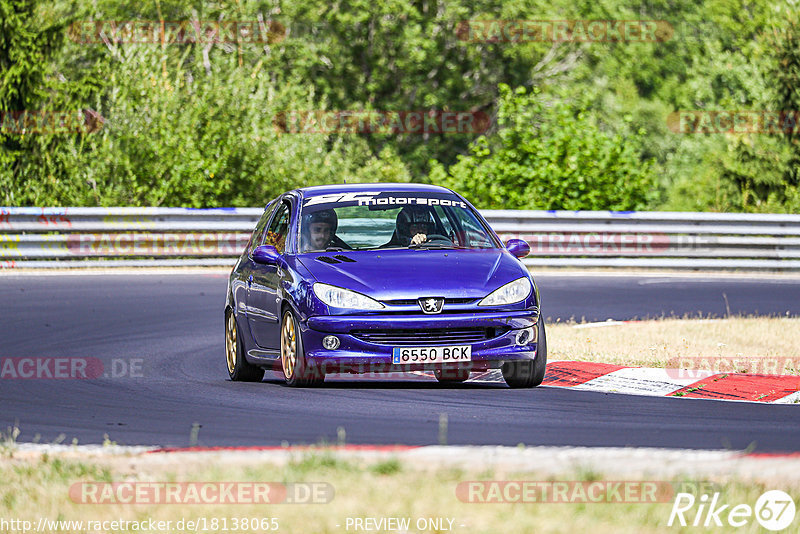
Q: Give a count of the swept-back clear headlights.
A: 2